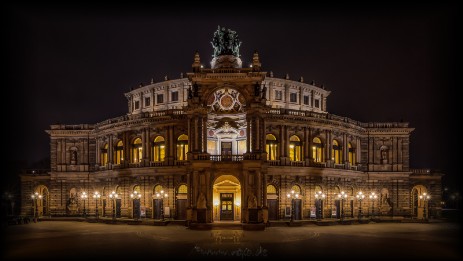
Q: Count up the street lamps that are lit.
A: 12